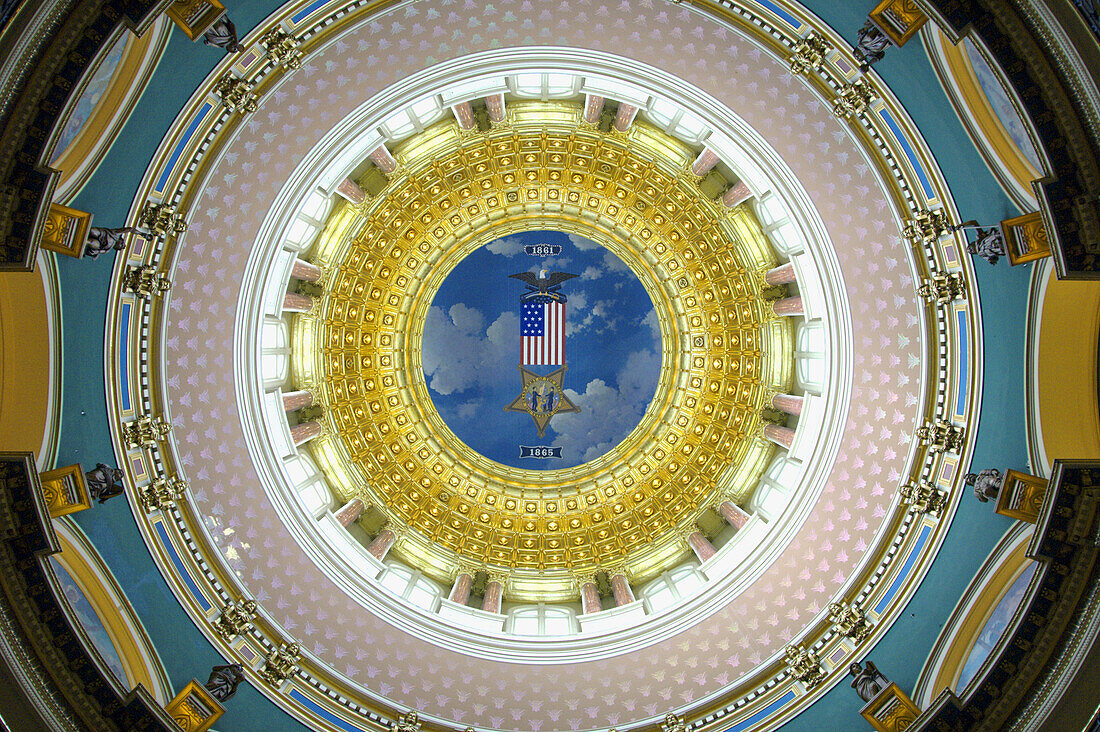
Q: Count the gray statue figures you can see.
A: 8